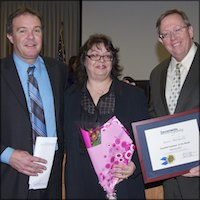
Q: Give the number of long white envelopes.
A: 1